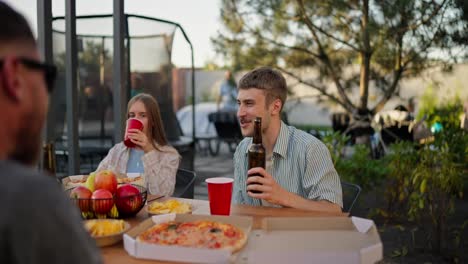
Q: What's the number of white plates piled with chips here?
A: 2